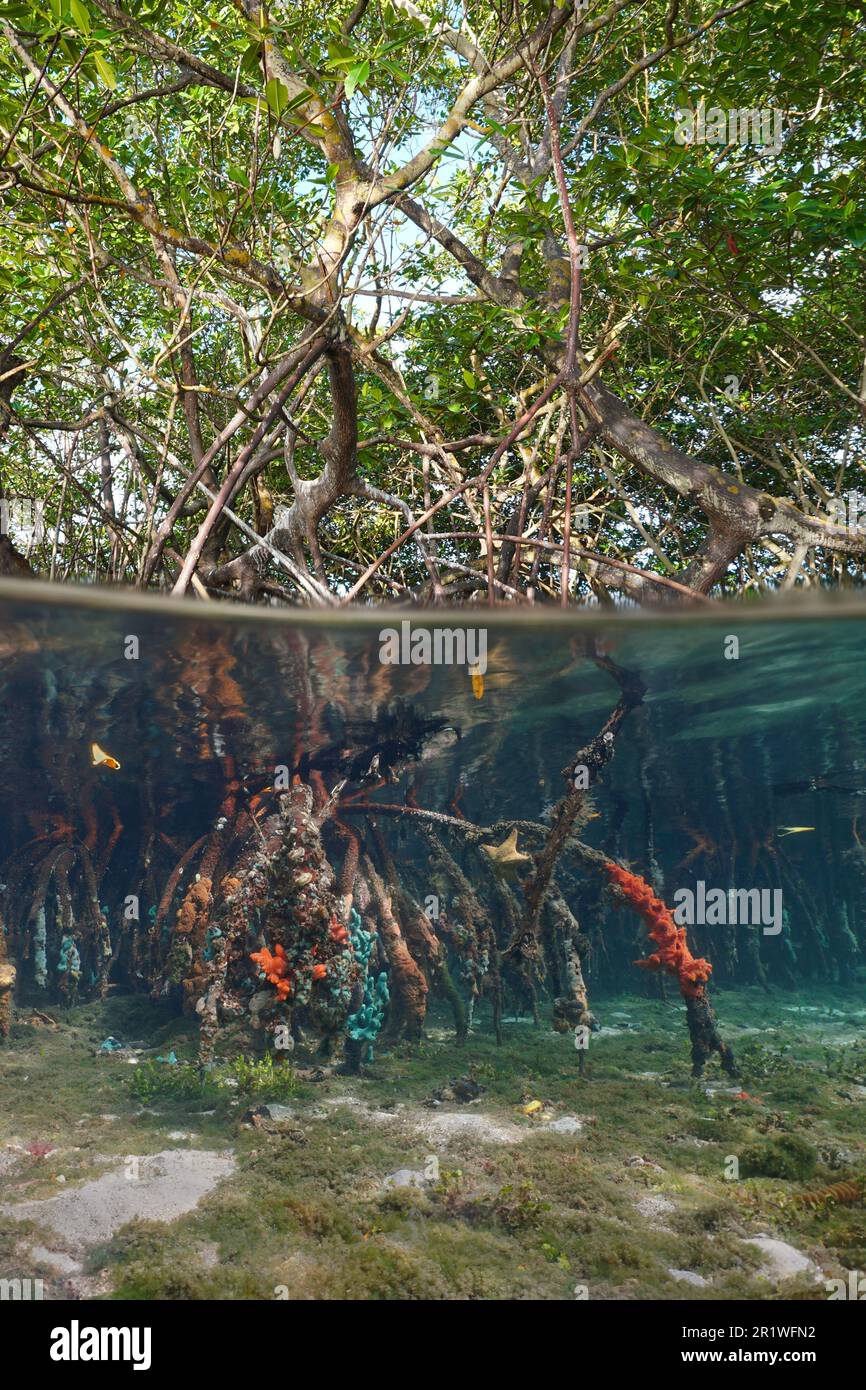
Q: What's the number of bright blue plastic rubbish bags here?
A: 0